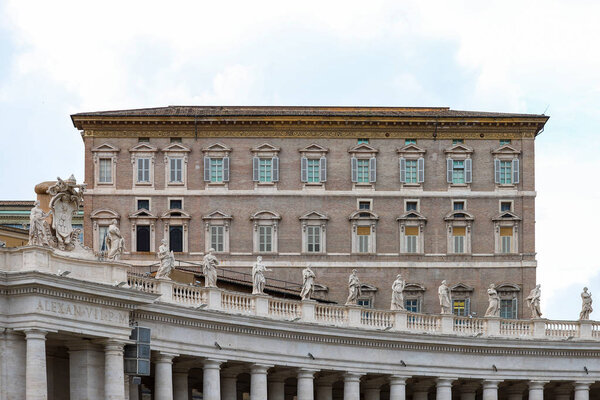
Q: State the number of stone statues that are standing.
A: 12